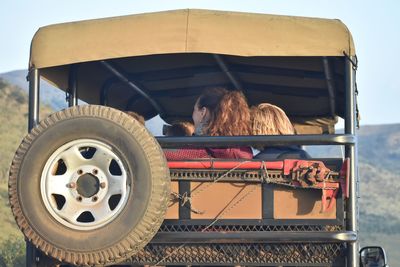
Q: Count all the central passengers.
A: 2